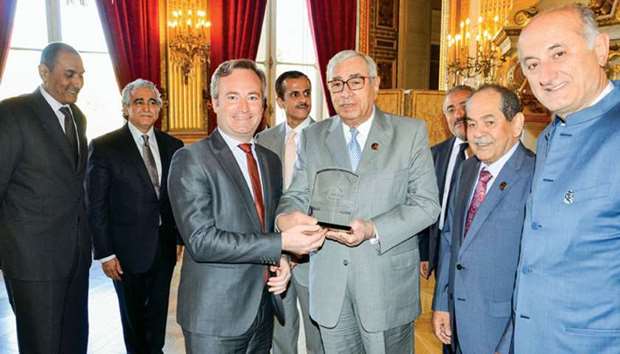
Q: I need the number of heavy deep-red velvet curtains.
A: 4